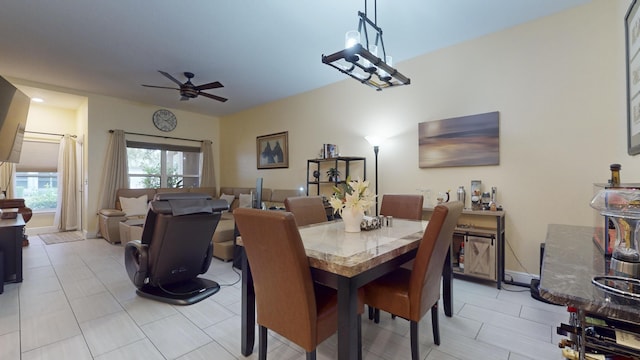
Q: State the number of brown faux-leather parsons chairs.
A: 4